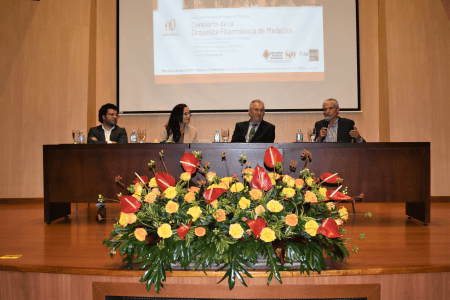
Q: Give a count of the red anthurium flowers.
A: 12